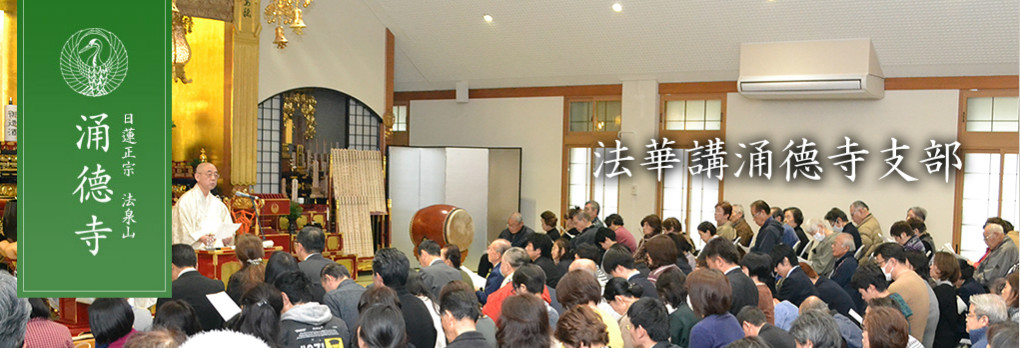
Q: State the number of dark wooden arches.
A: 1